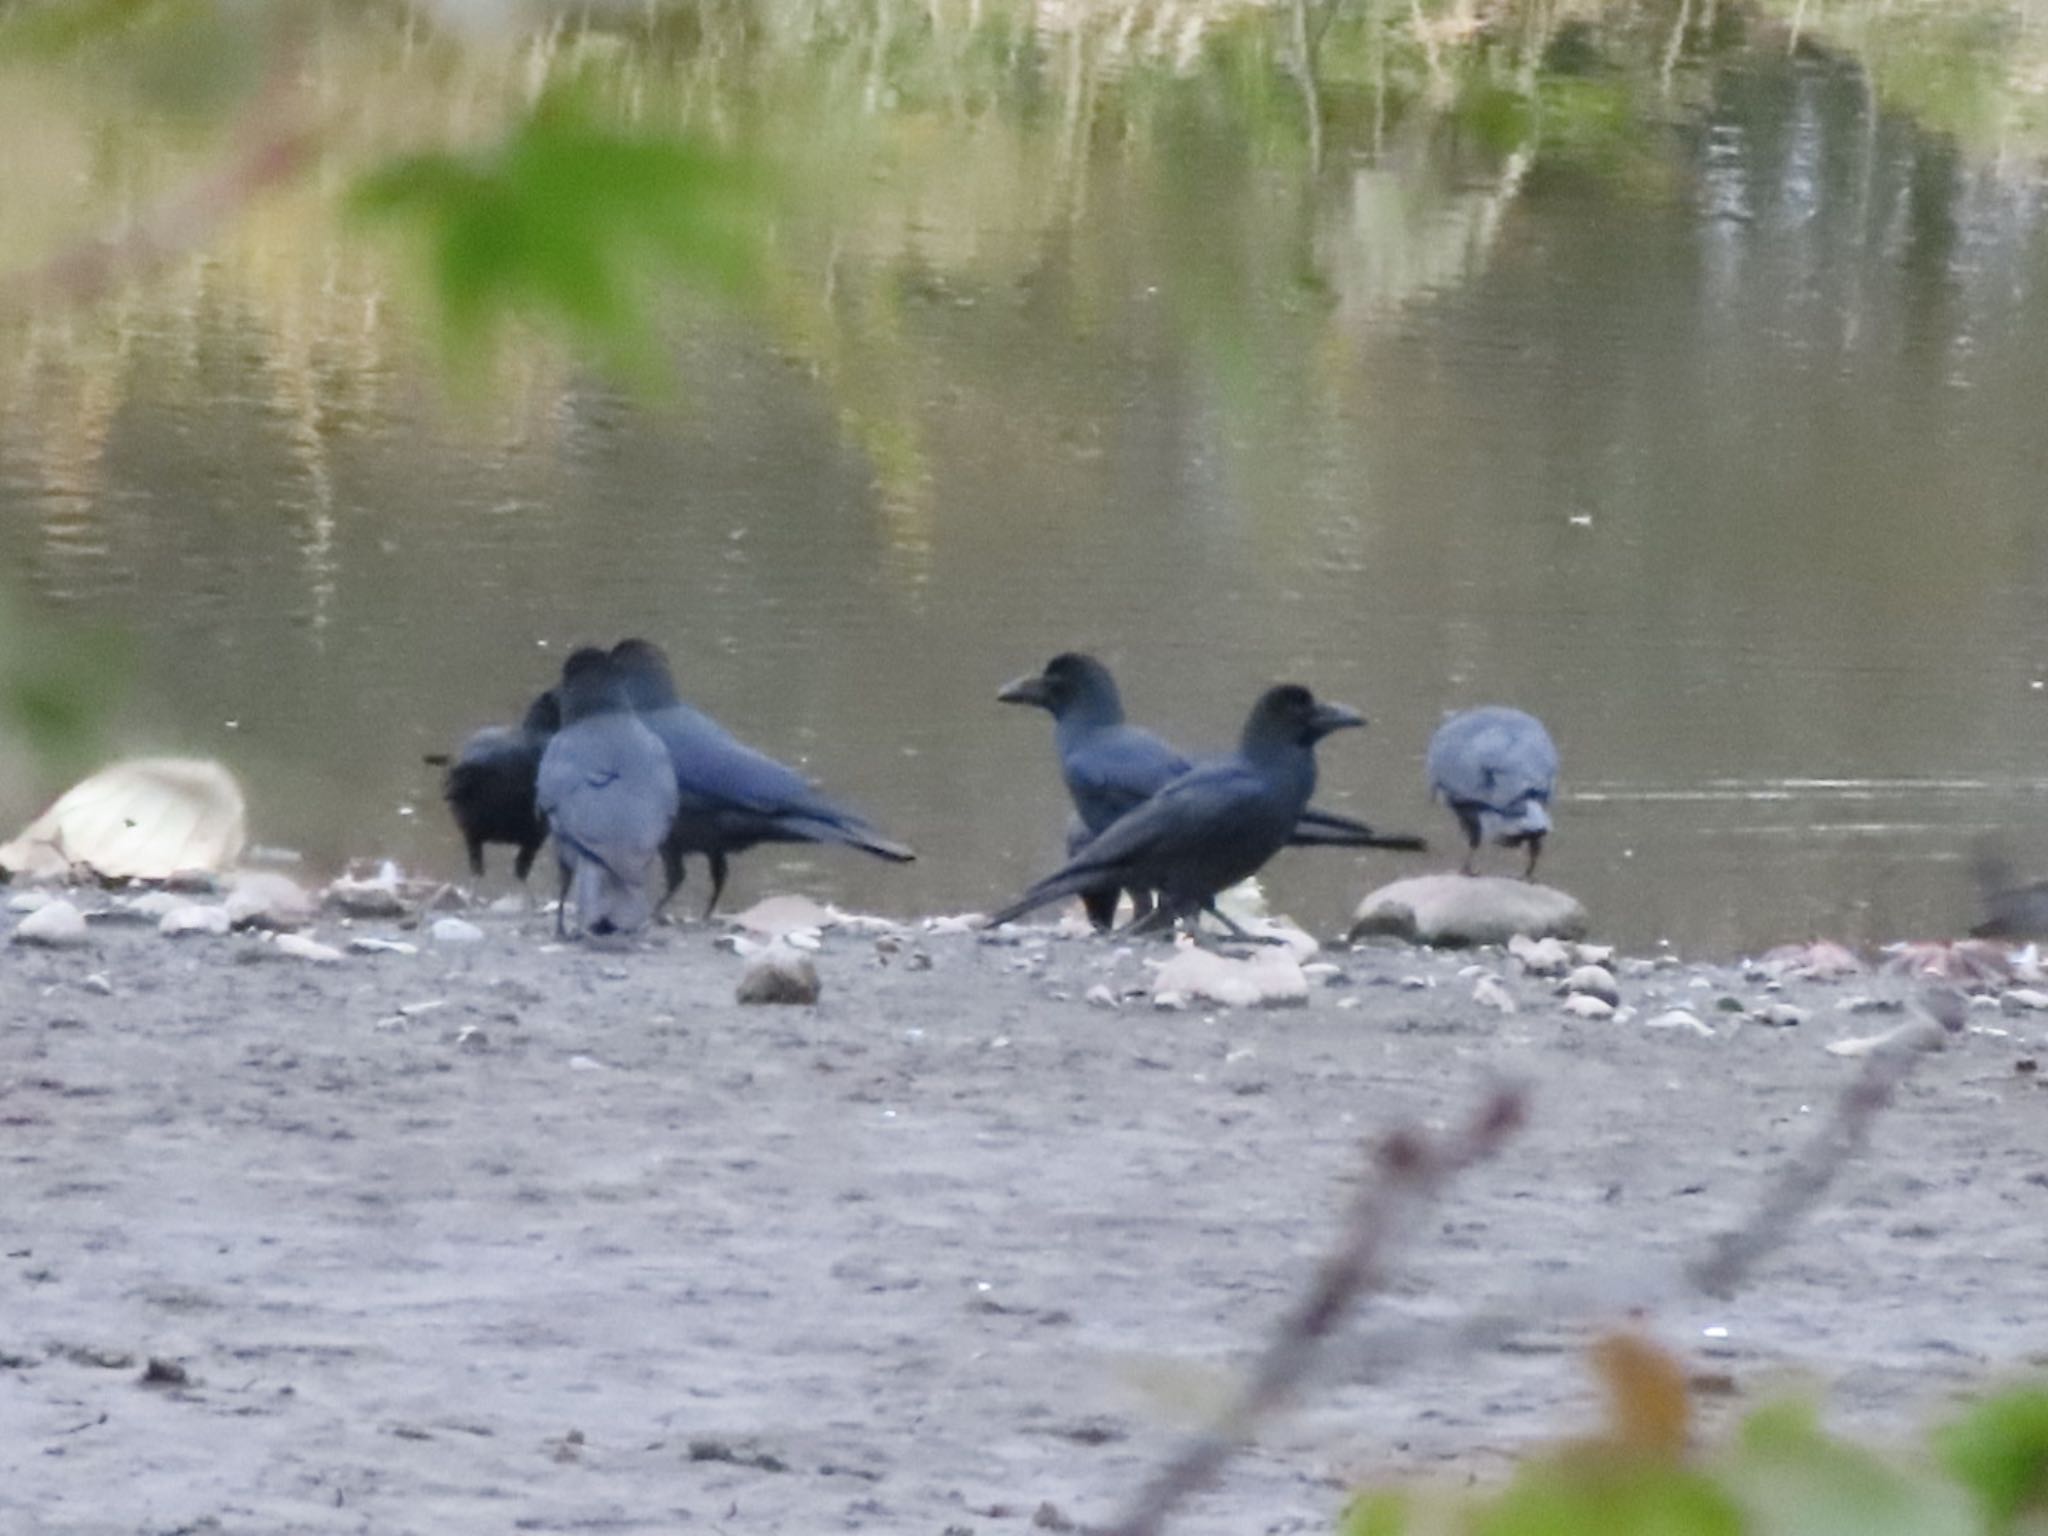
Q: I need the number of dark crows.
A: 6